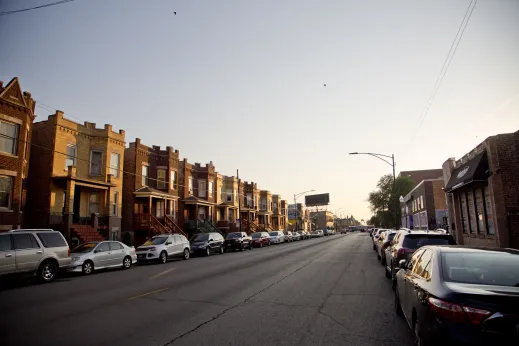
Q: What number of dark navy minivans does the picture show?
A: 1